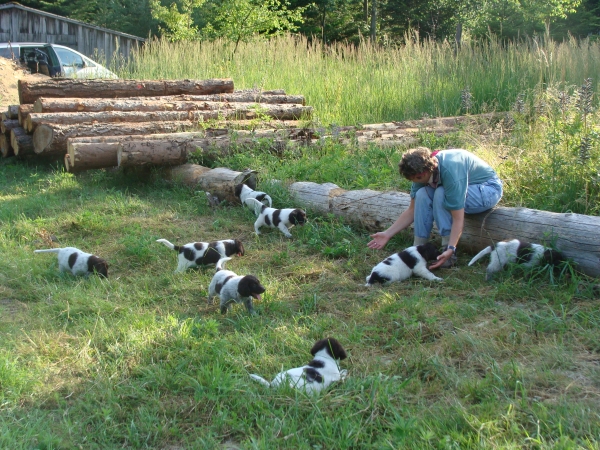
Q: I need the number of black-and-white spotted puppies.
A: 8